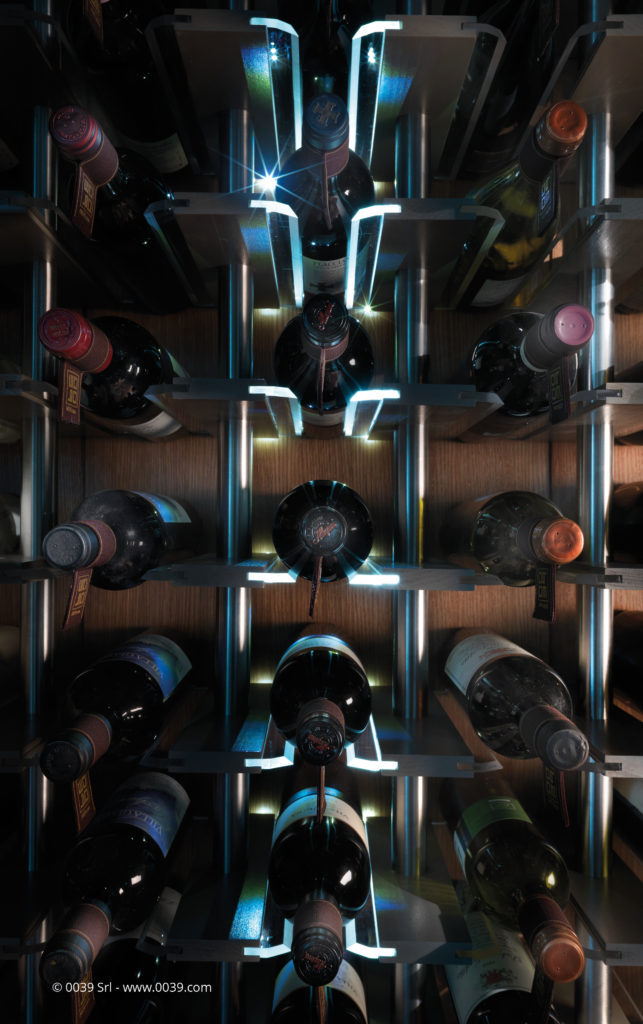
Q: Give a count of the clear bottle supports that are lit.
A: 12